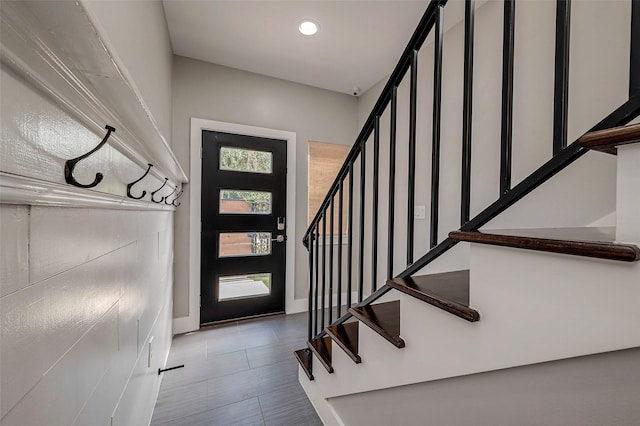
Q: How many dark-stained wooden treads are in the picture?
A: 7